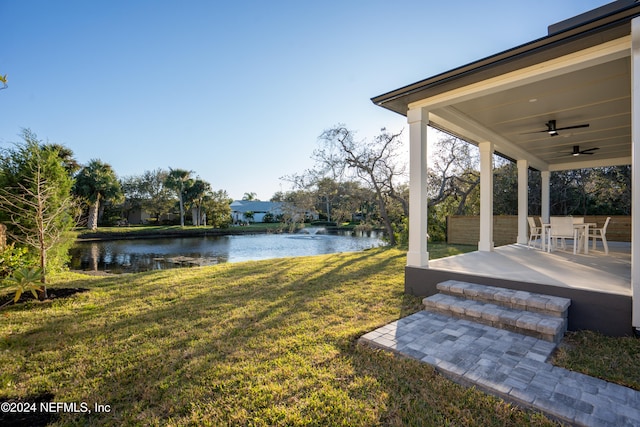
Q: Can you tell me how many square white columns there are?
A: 4